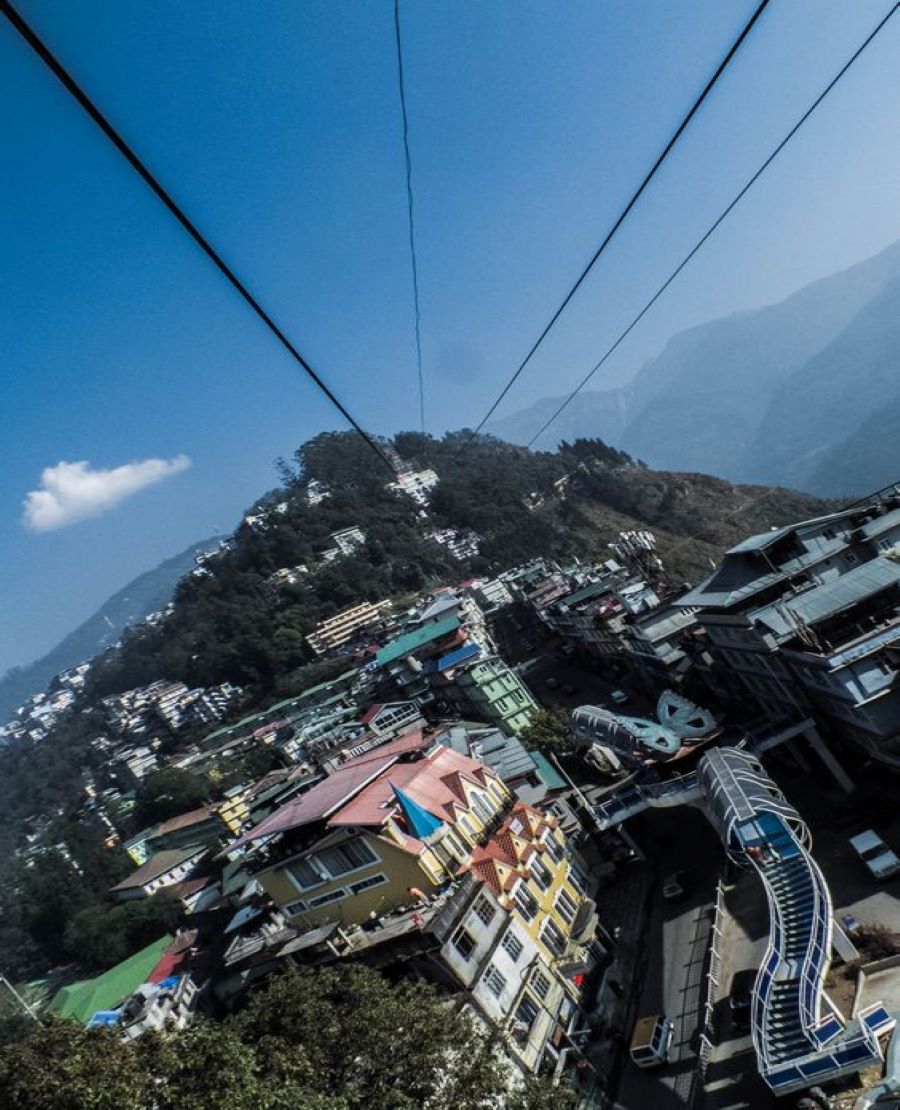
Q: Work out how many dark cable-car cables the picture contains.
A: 4